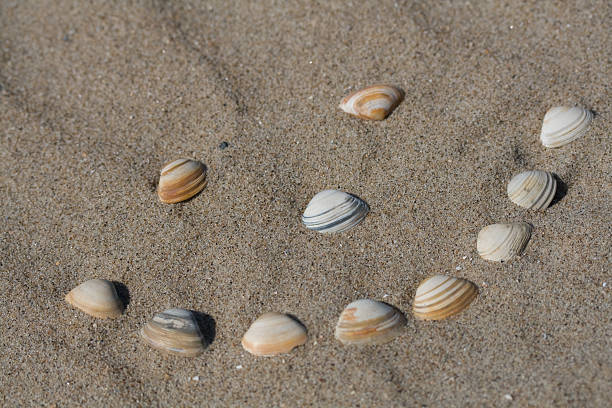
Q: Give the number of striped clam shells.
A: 11